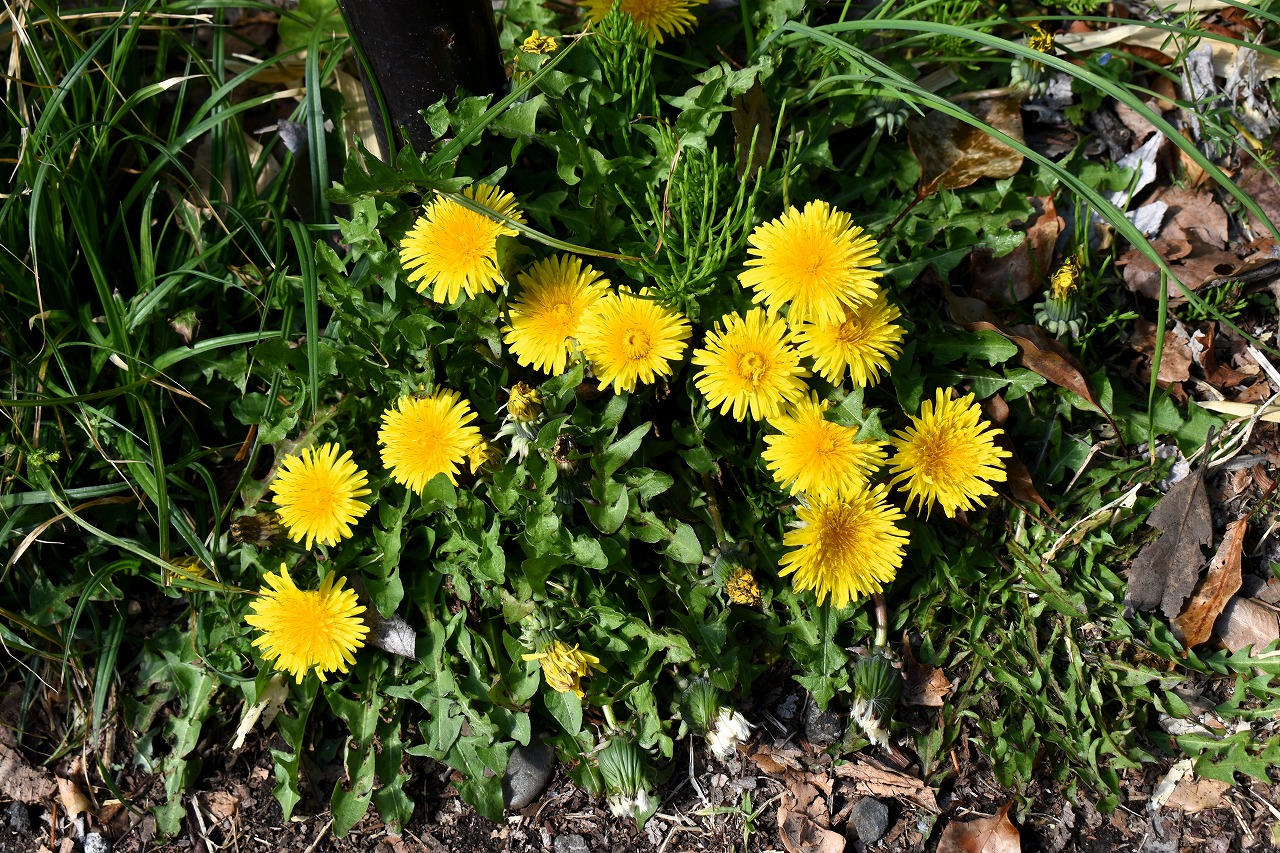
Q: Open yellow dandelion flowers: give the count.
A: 13